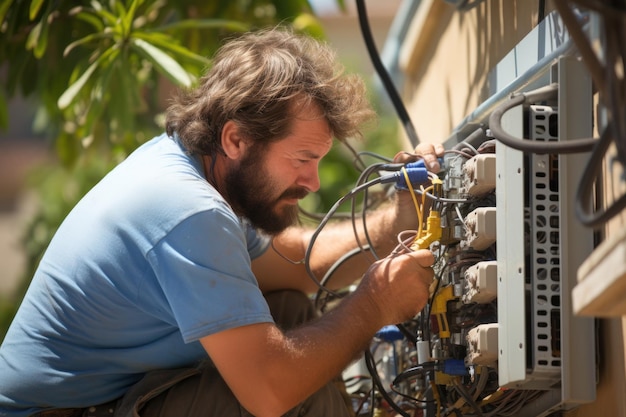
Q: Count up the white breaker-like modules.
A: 4